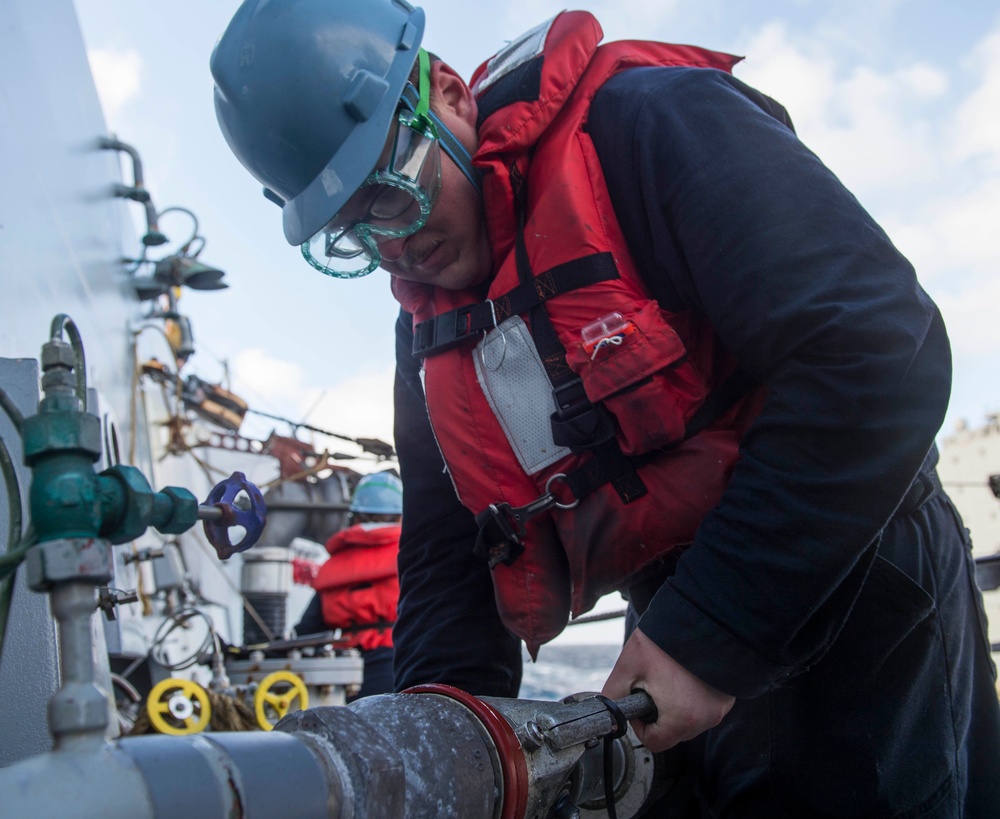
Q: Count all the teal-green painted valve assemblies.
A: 1